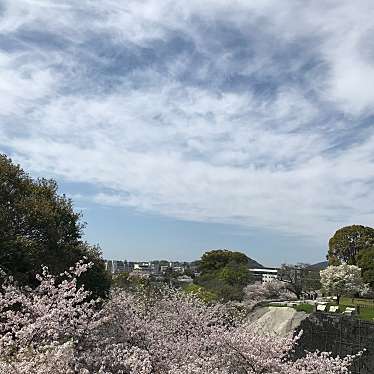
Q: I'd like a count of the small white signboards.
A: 3